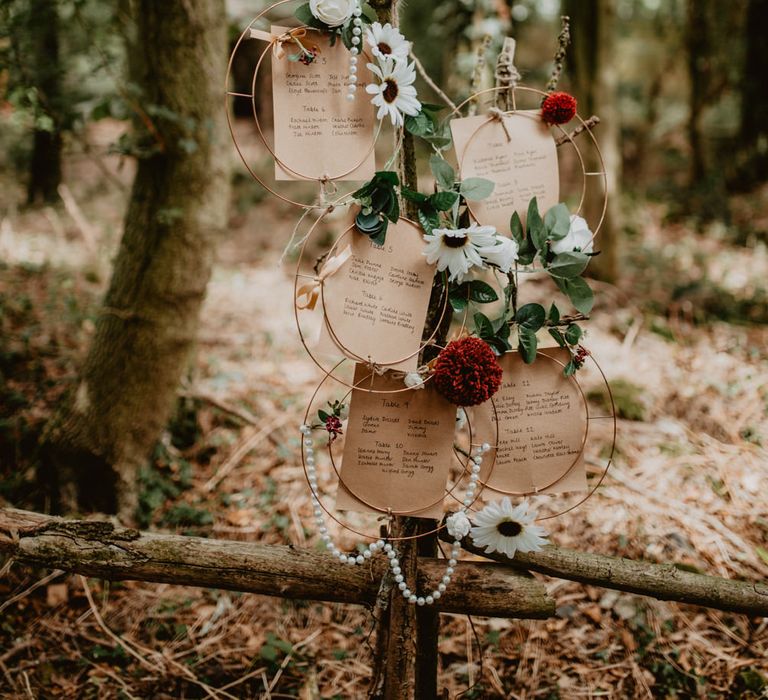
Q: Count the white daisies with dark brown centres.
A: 4